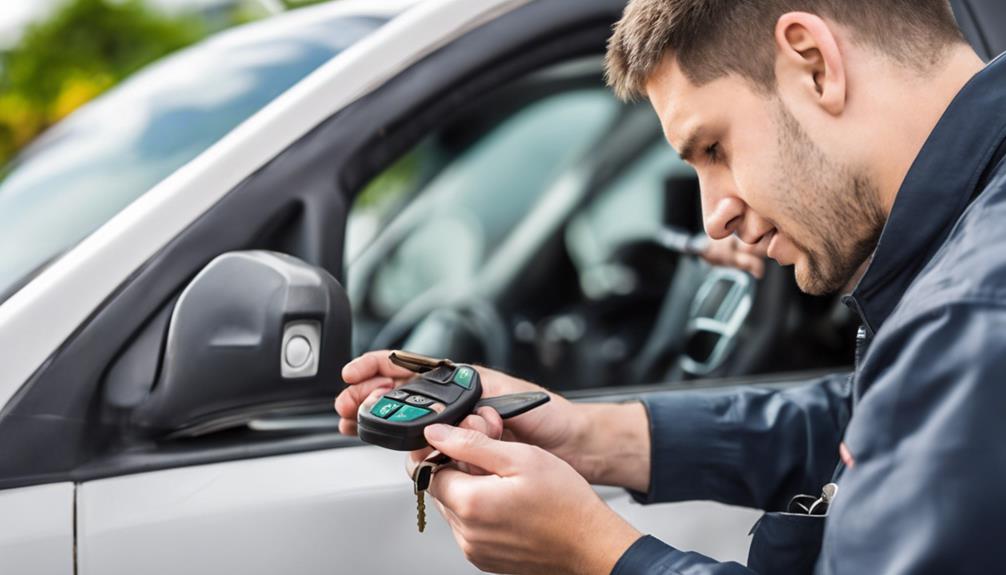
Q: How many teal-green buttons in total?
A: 3